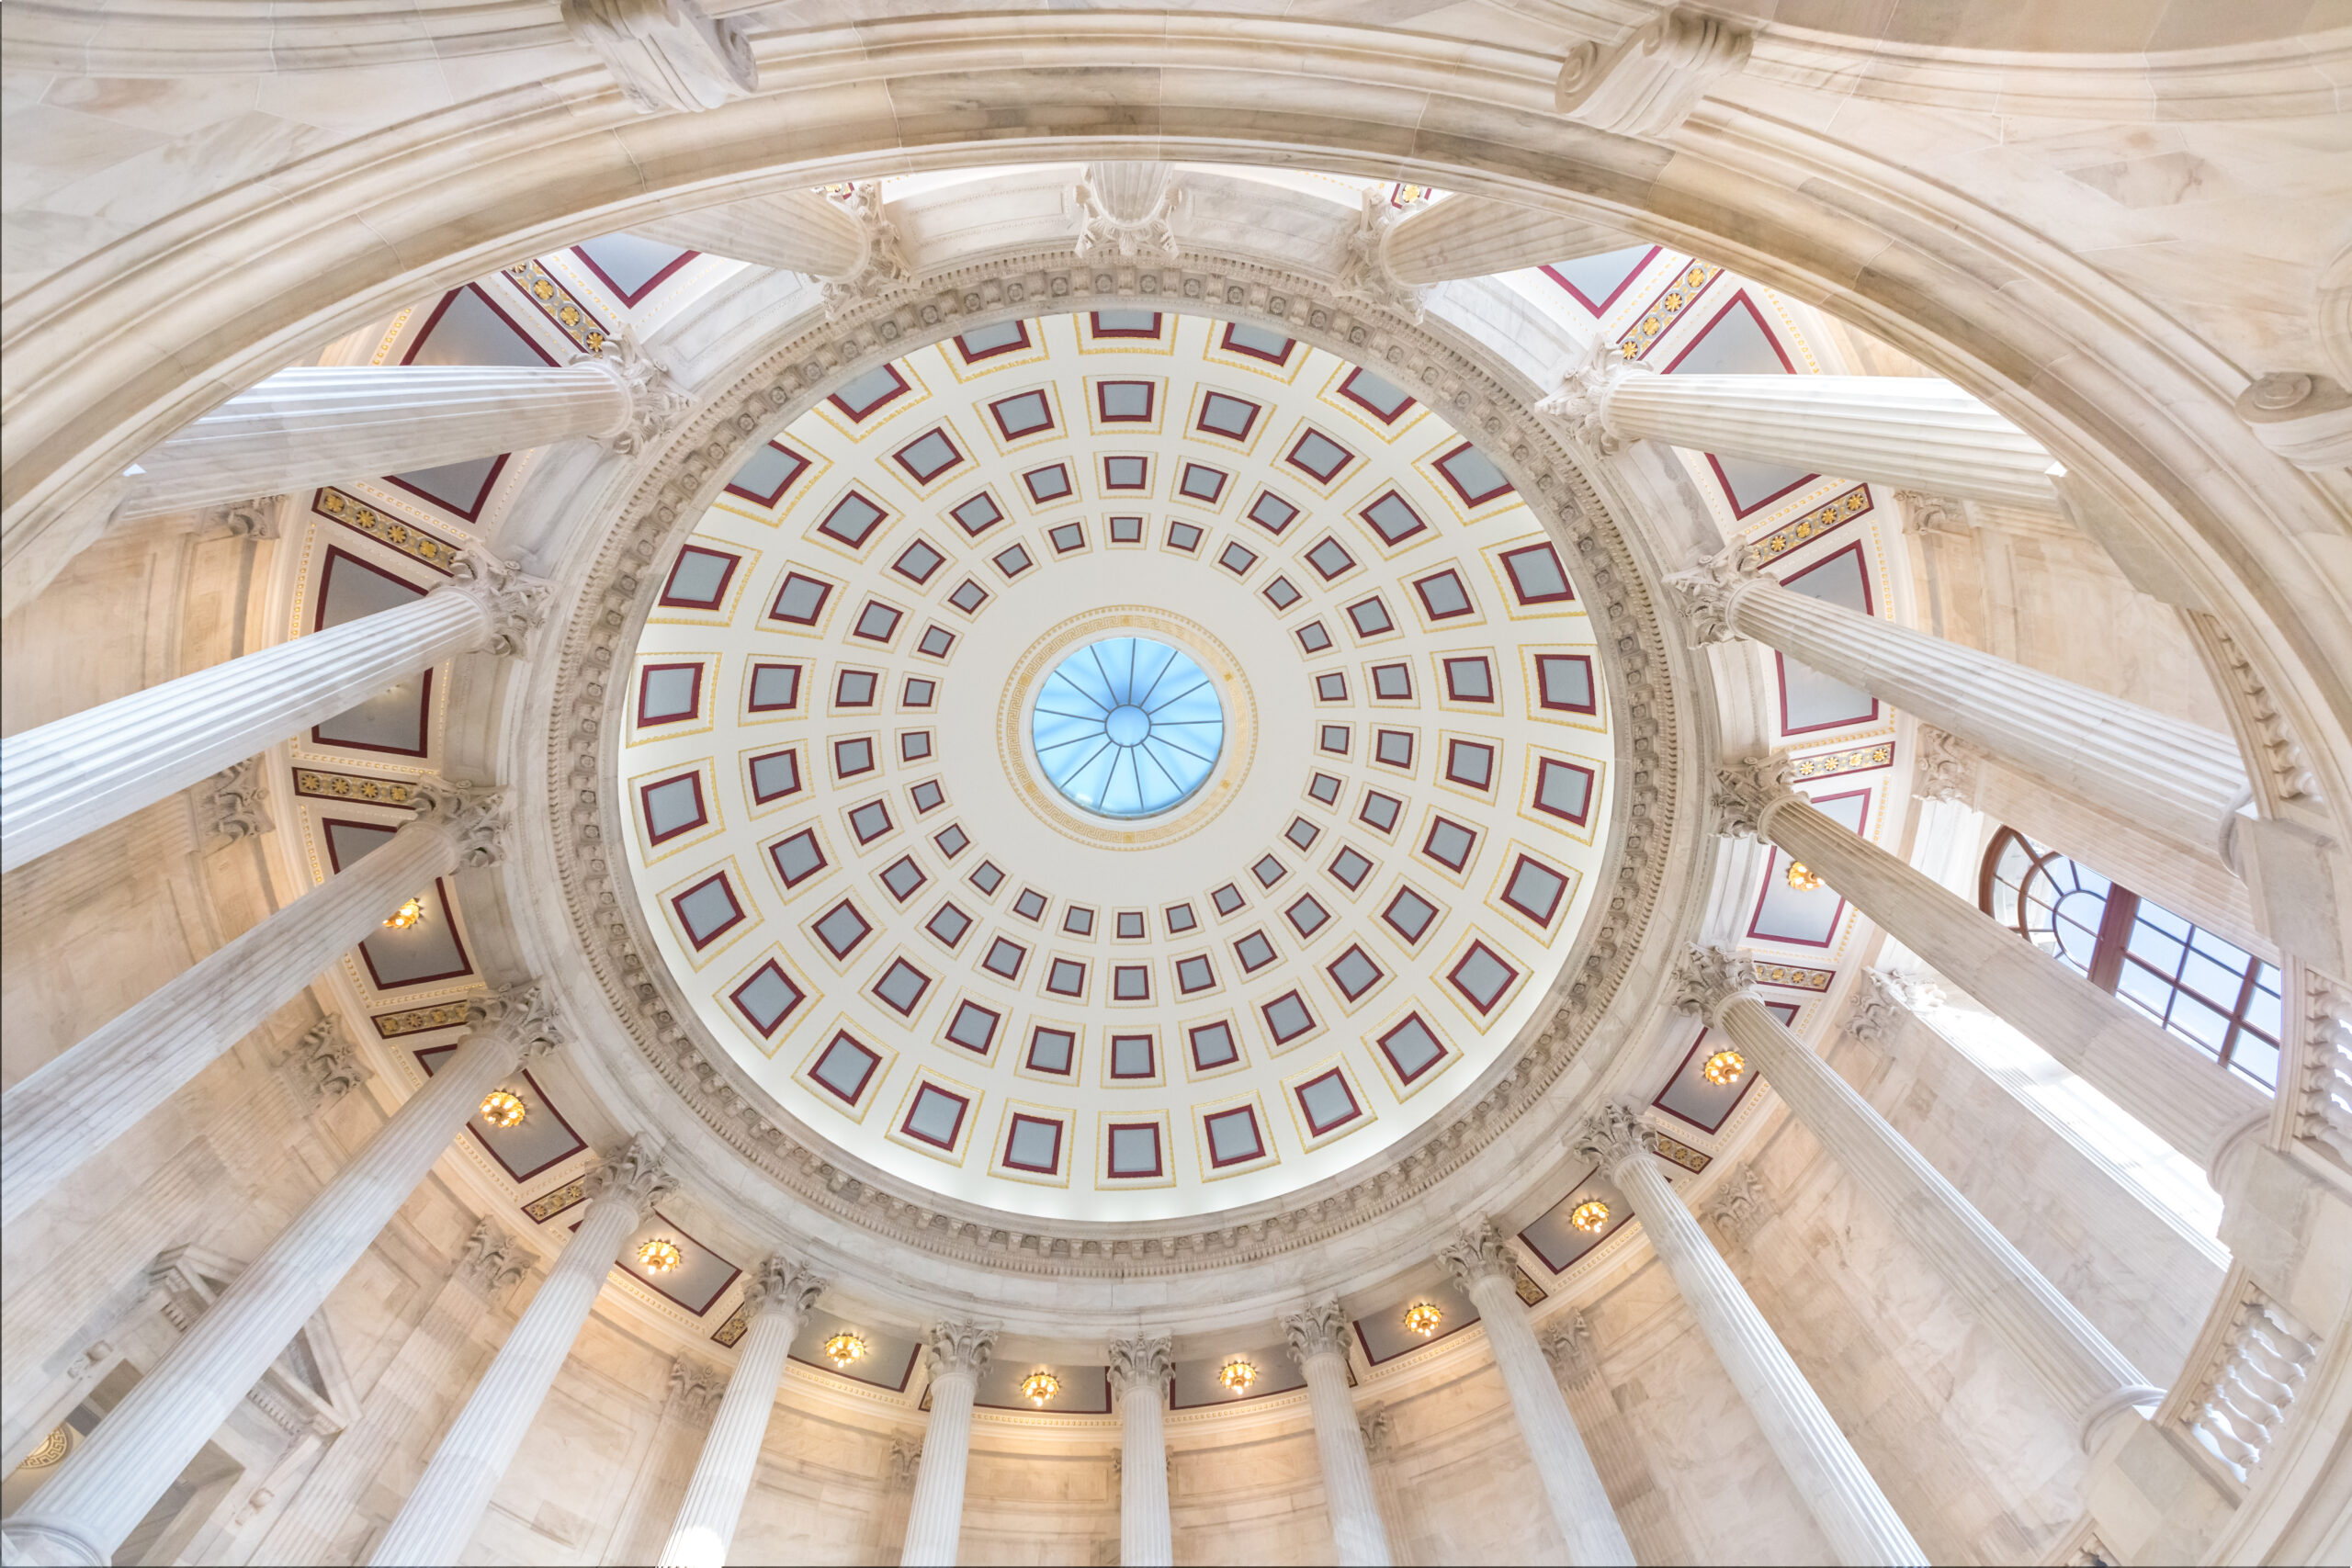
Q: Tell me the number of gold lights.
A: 10